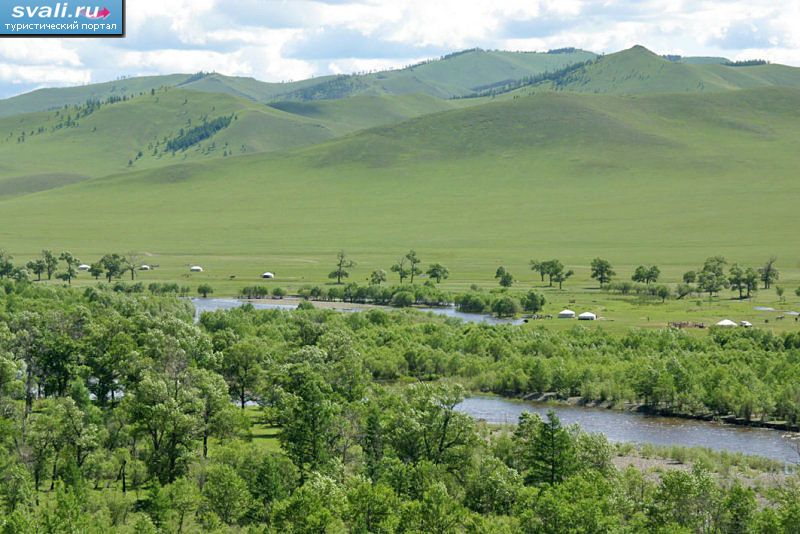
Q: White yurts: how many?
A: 7